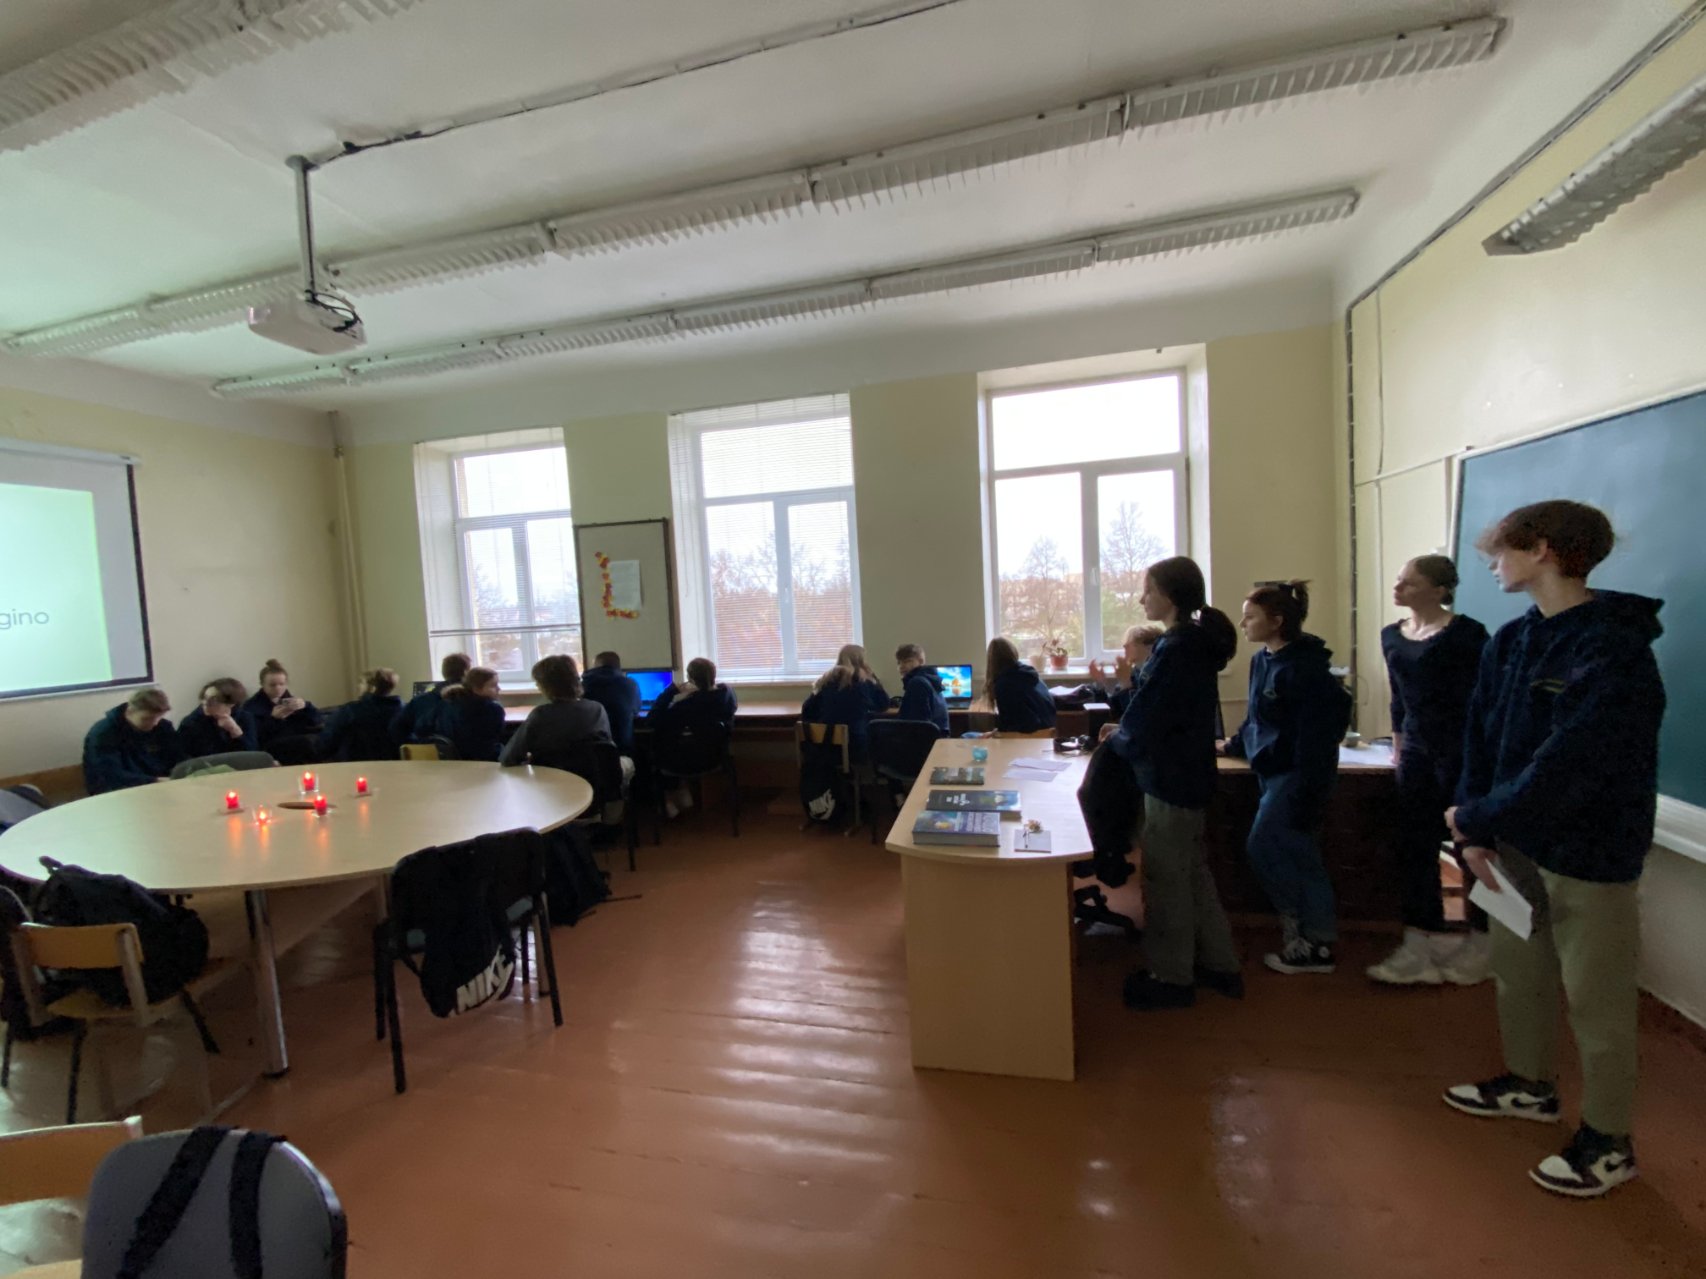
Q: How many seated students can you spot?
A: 13